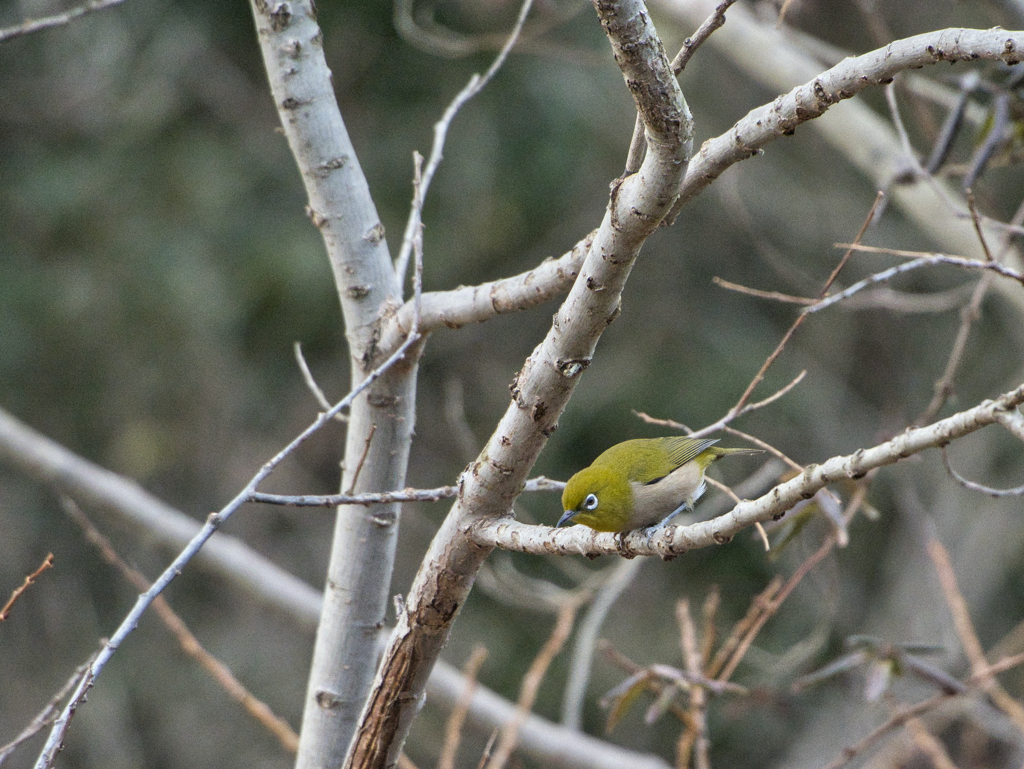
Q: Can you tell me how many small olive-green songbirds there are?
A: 1